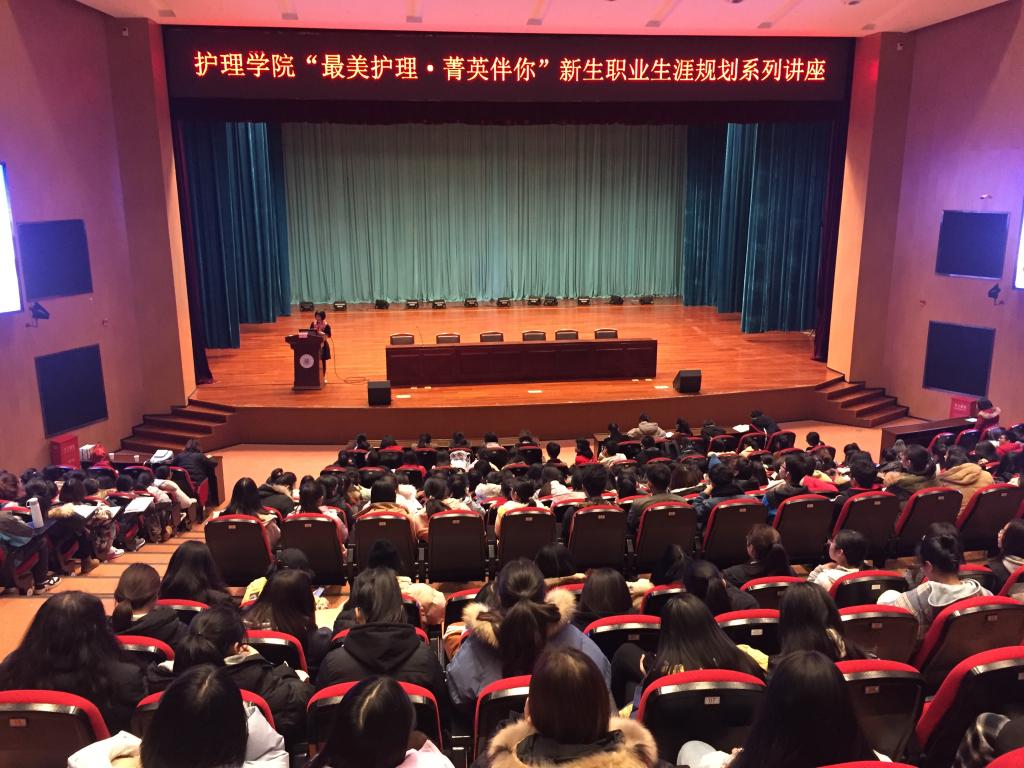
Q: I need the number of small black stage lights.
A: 12